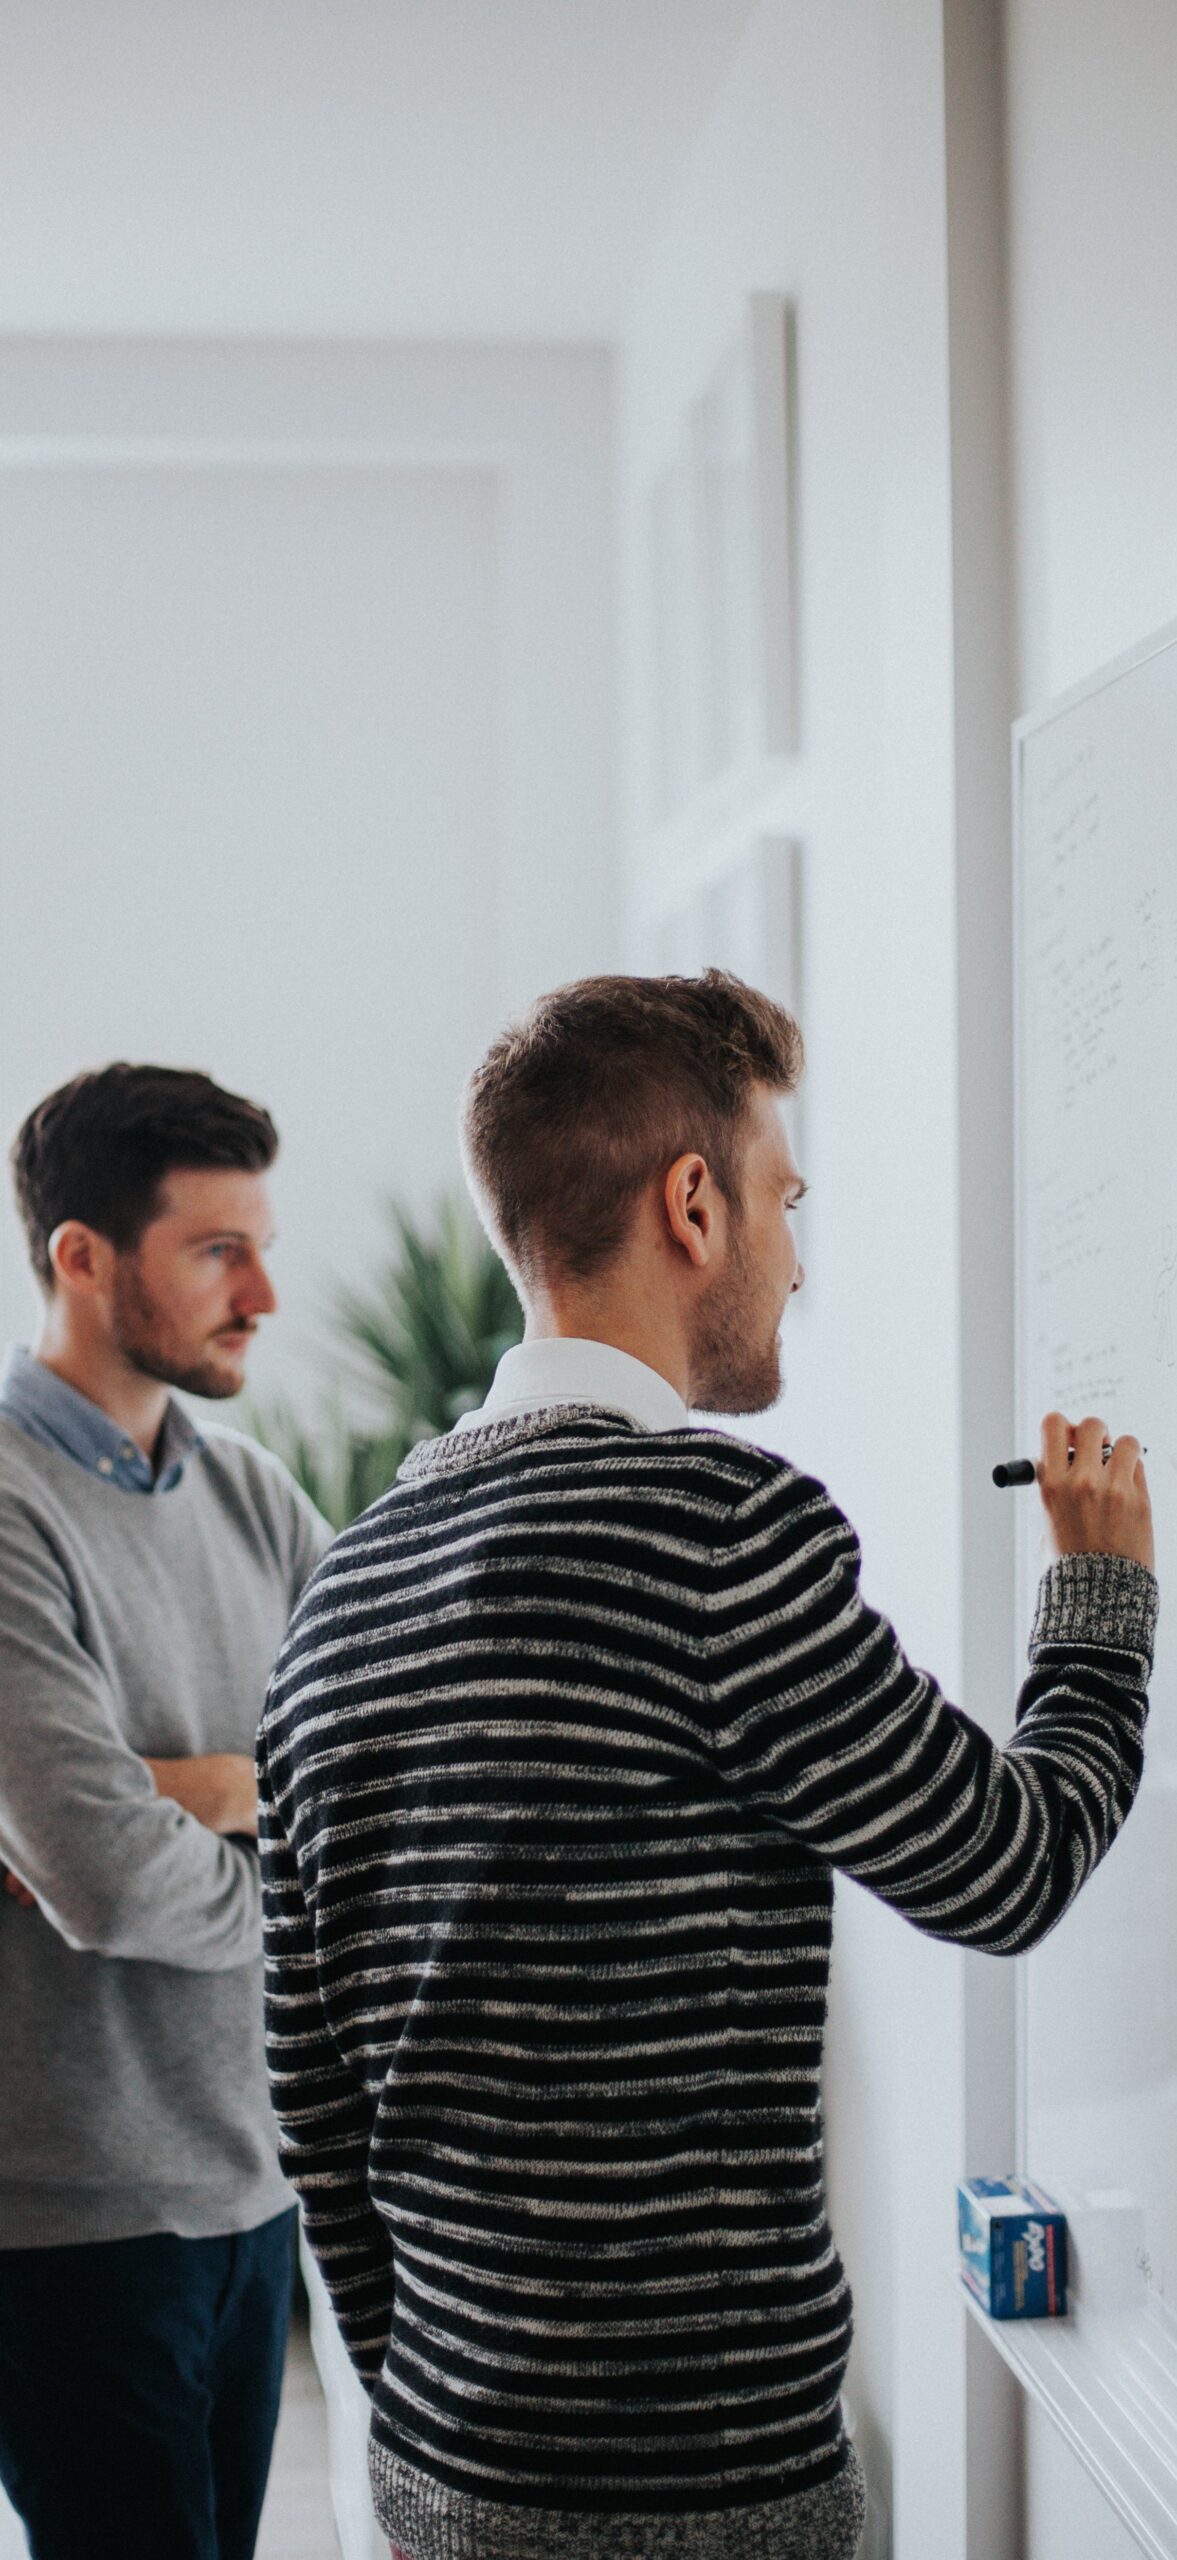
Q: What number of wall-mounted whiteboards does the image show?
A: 1